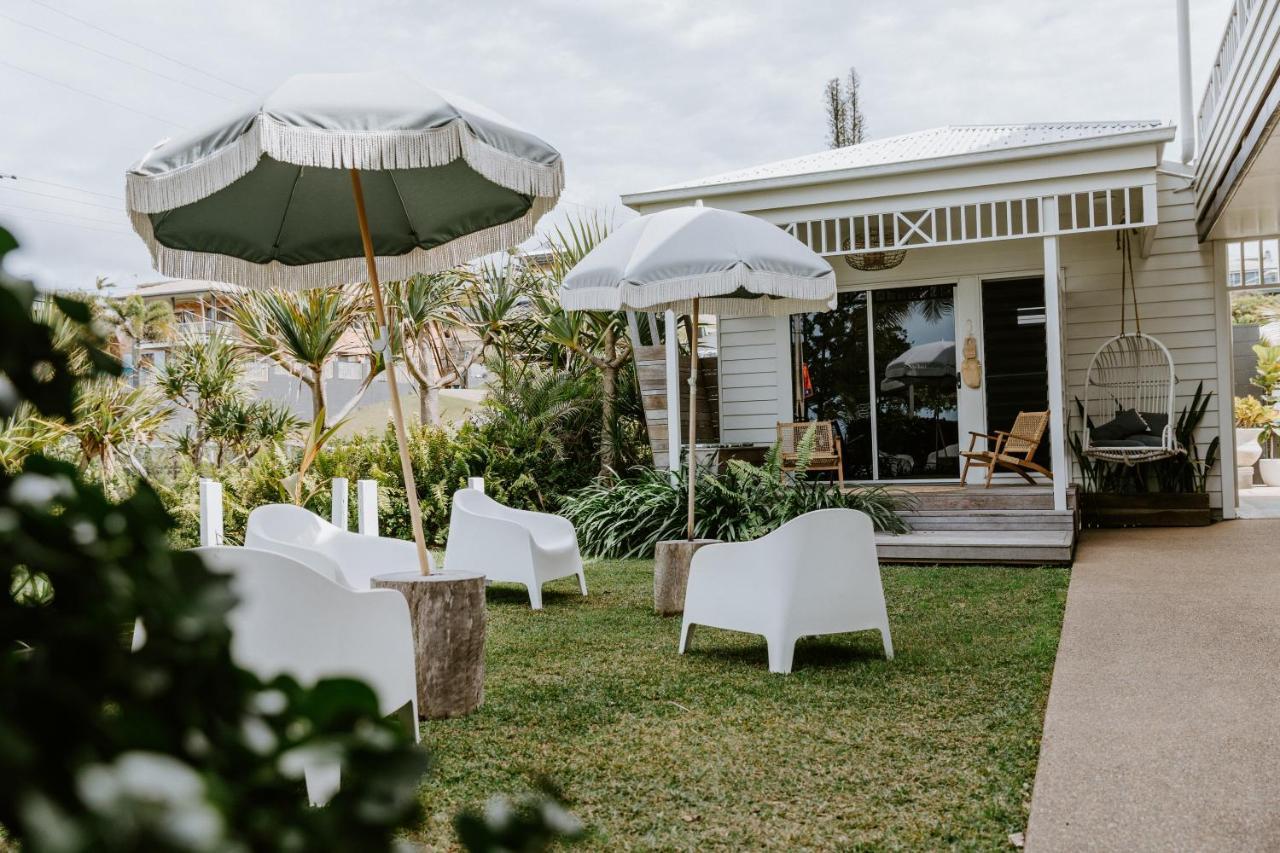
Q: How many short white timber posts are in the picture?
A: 4